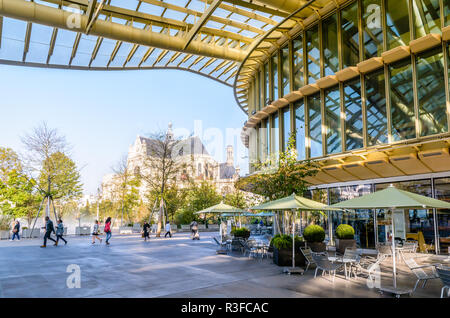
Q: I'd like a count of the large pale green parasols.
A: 3